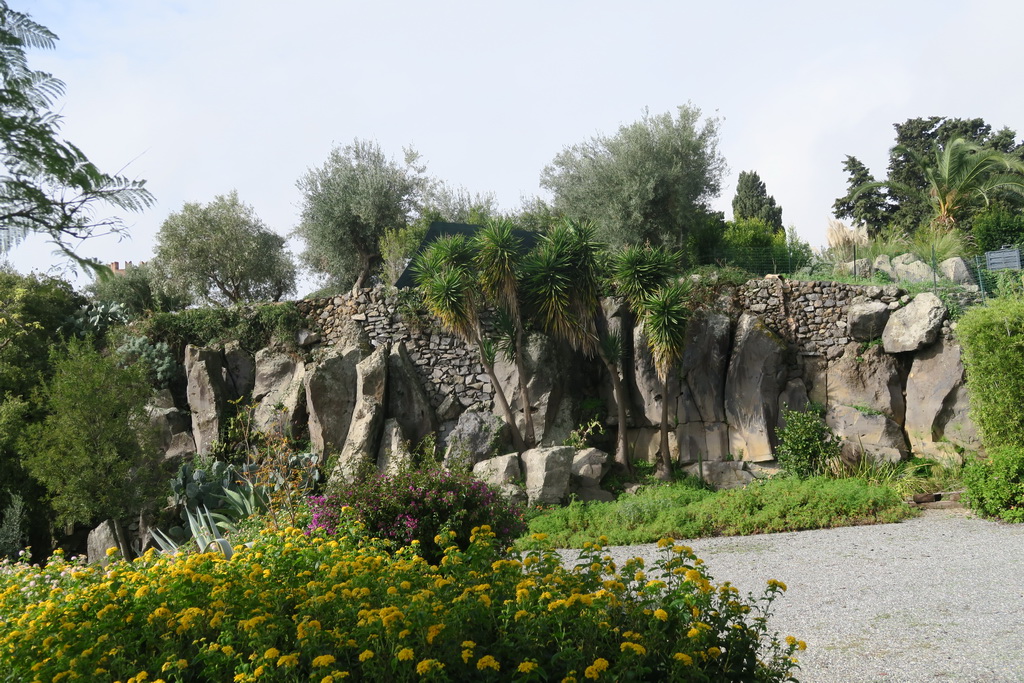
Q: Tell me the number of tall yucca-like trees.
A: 4